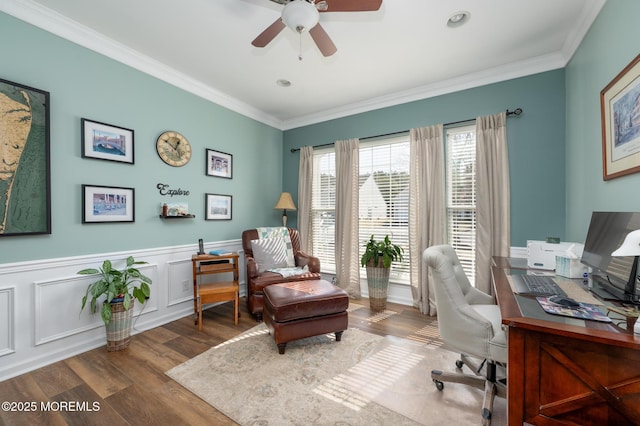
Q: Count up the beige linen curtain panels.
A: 4